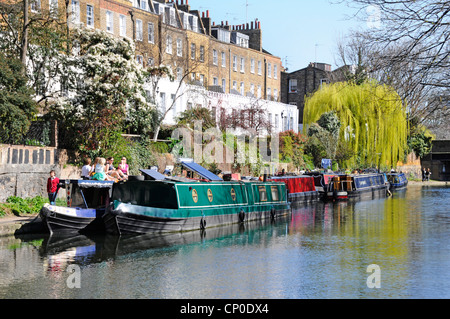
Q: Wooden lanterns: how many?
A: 0